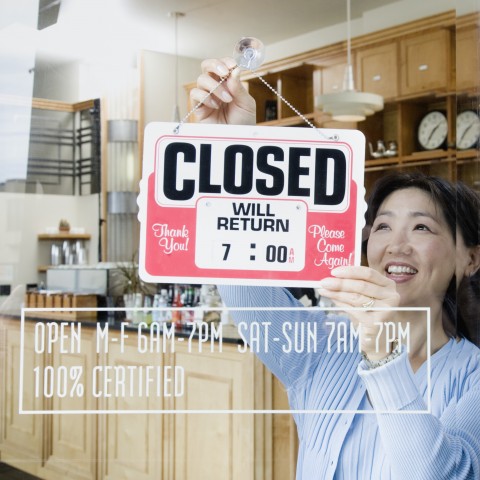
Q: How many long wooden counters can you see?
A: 1